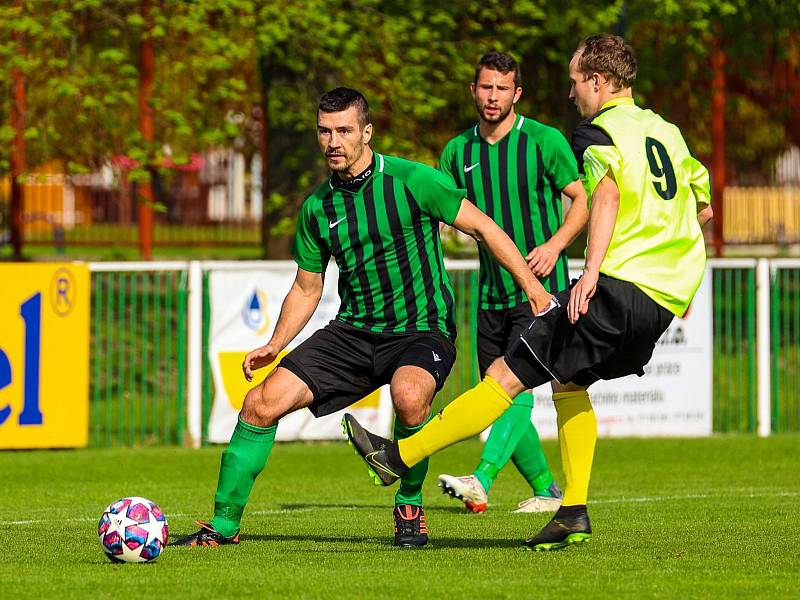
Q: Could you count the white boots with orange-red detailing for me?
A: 2